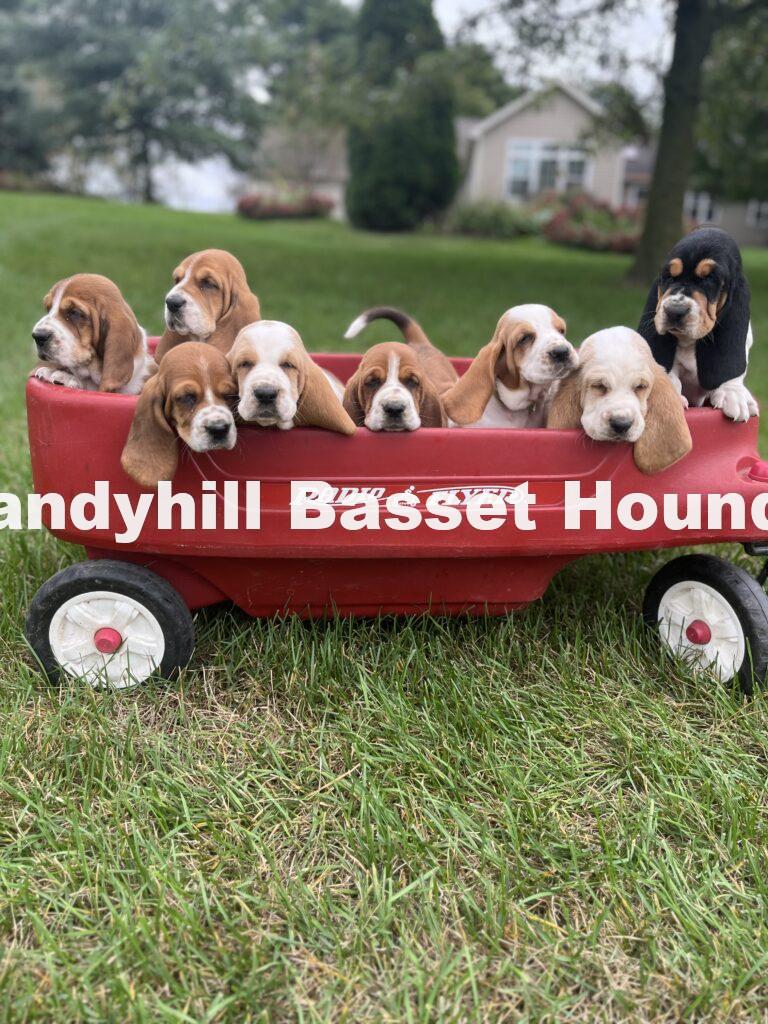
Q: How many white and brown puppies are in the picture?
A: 7